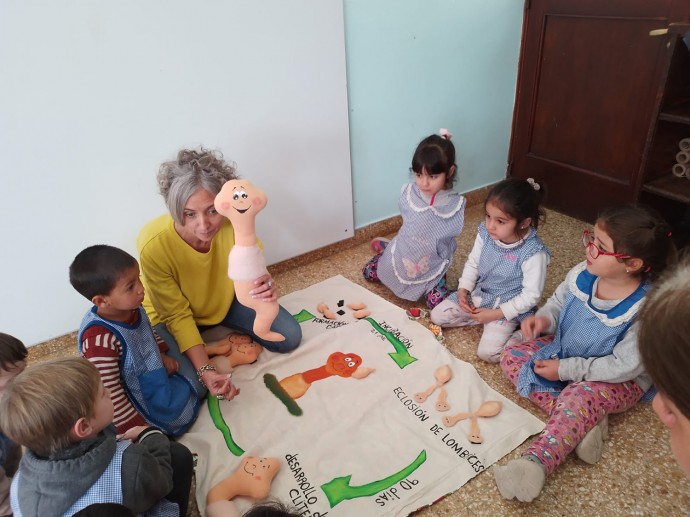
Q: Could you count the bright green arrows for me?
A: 4